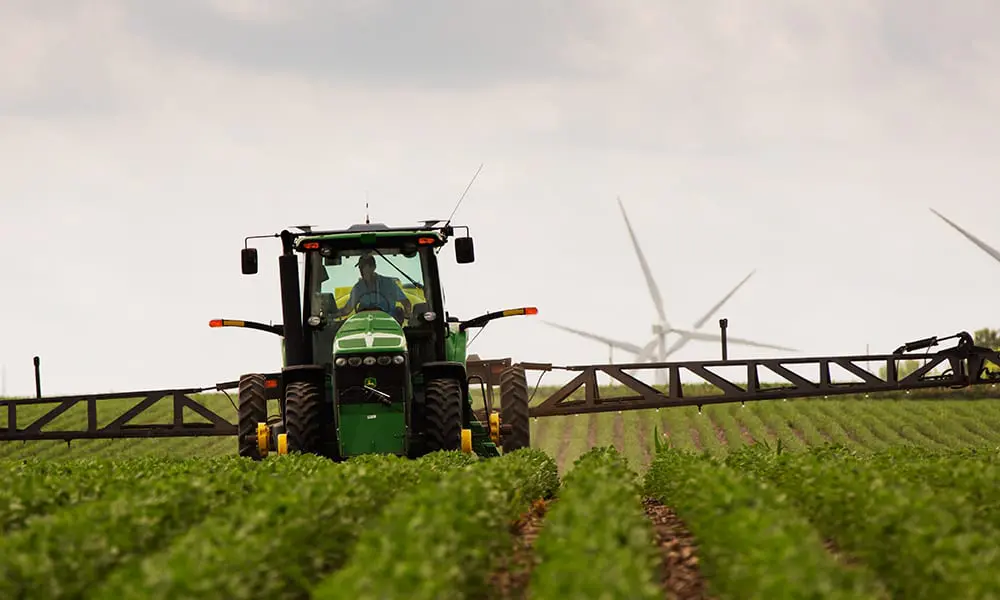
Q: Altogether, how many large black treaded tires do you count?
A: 4